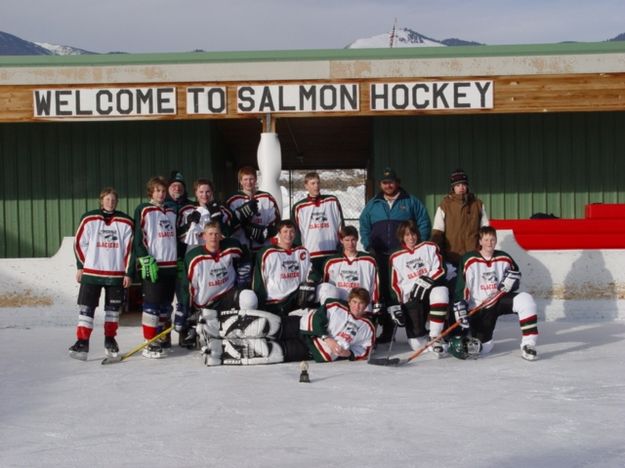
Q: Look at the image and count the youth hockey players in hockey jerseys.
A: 11